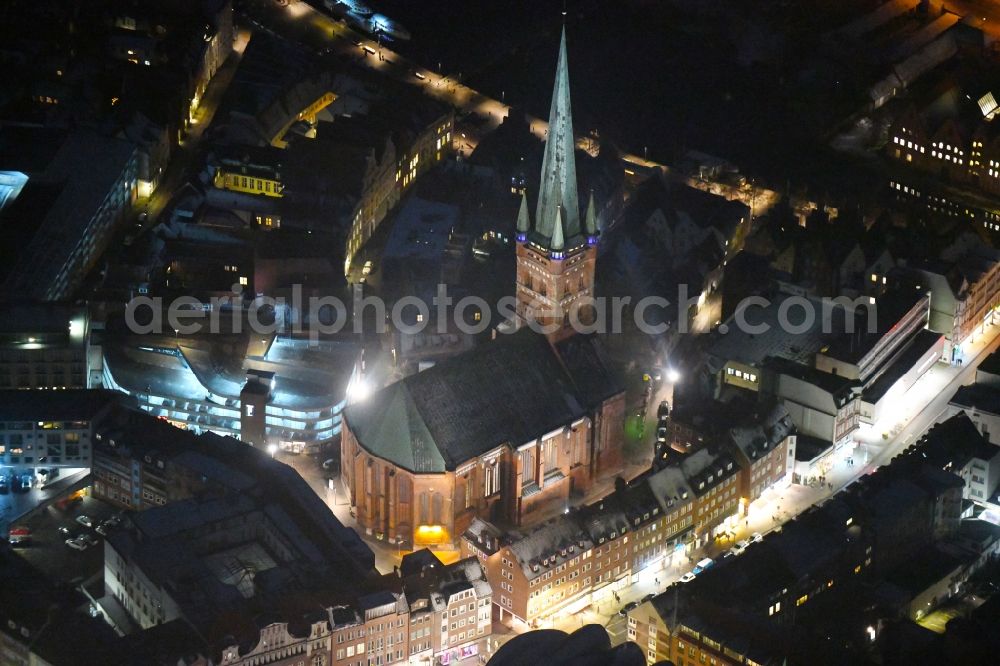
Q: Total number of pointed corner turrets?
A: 3